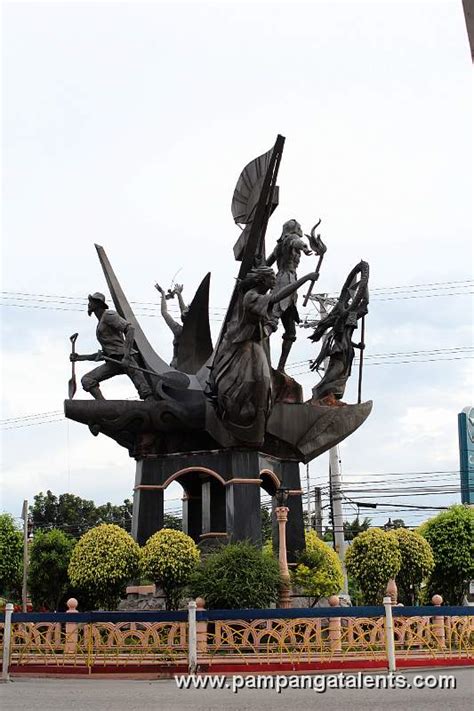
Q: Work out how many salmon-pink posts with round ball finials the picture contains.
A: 4